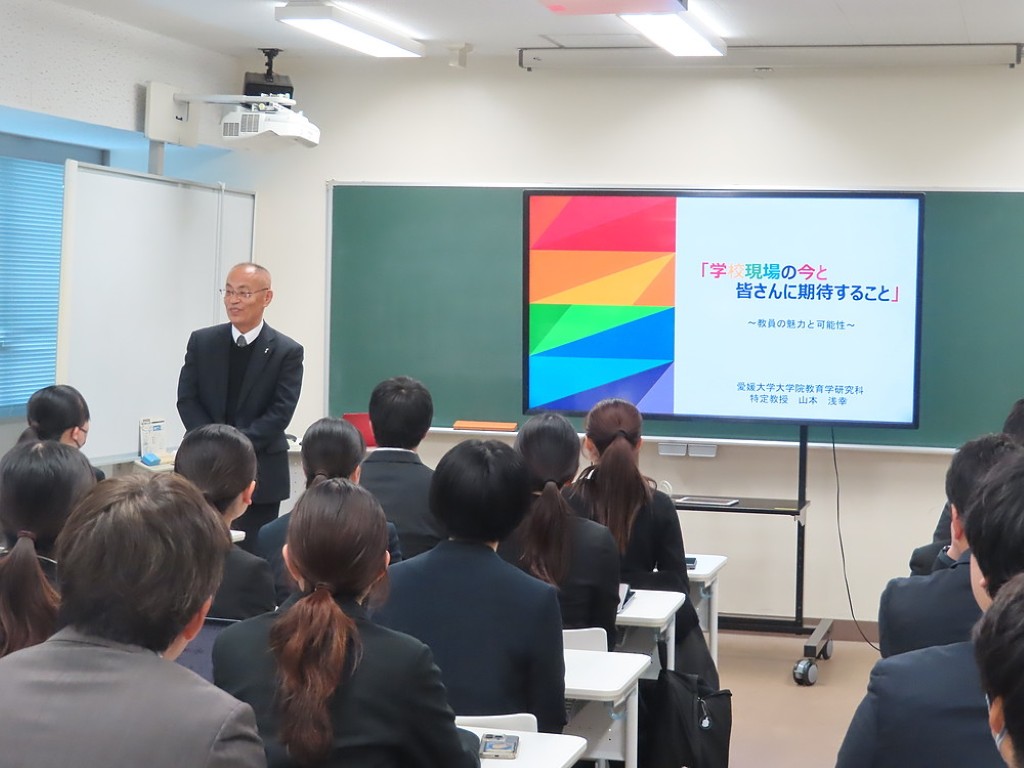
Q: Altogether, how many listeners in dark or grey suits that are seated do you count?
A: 14